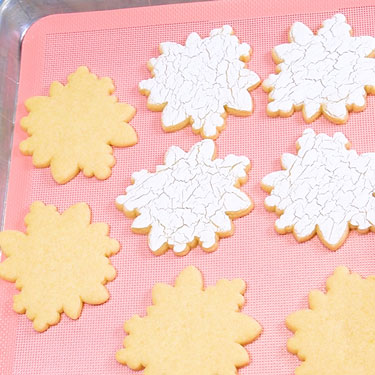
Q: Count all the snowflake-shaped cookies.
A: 8